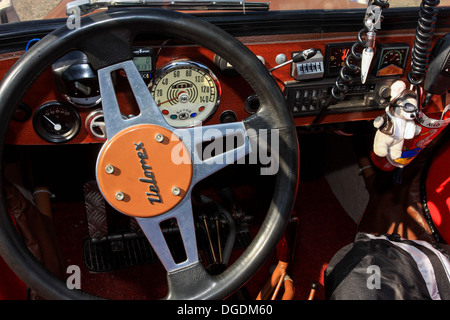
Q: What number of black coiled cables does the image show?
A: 2